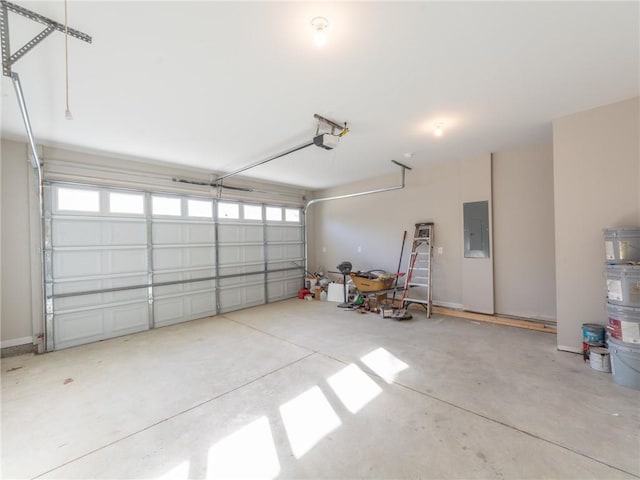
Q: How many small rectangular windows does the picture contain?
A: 8